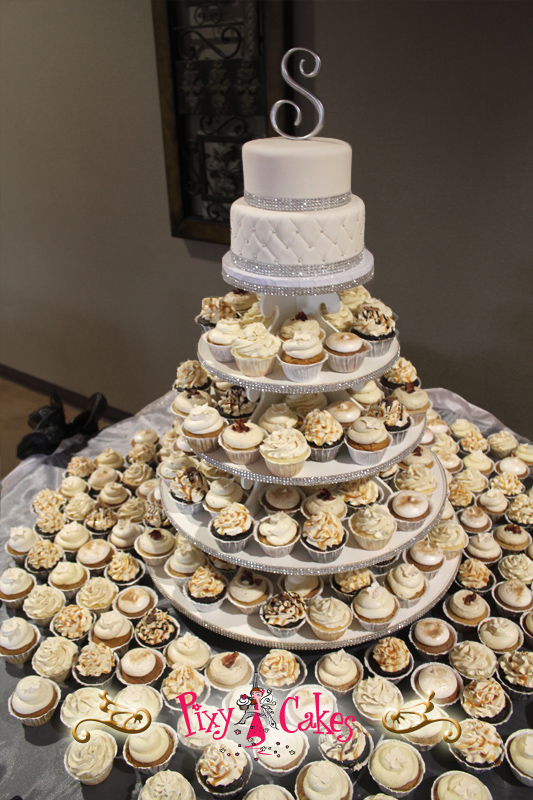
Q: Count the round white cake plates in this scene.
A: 5